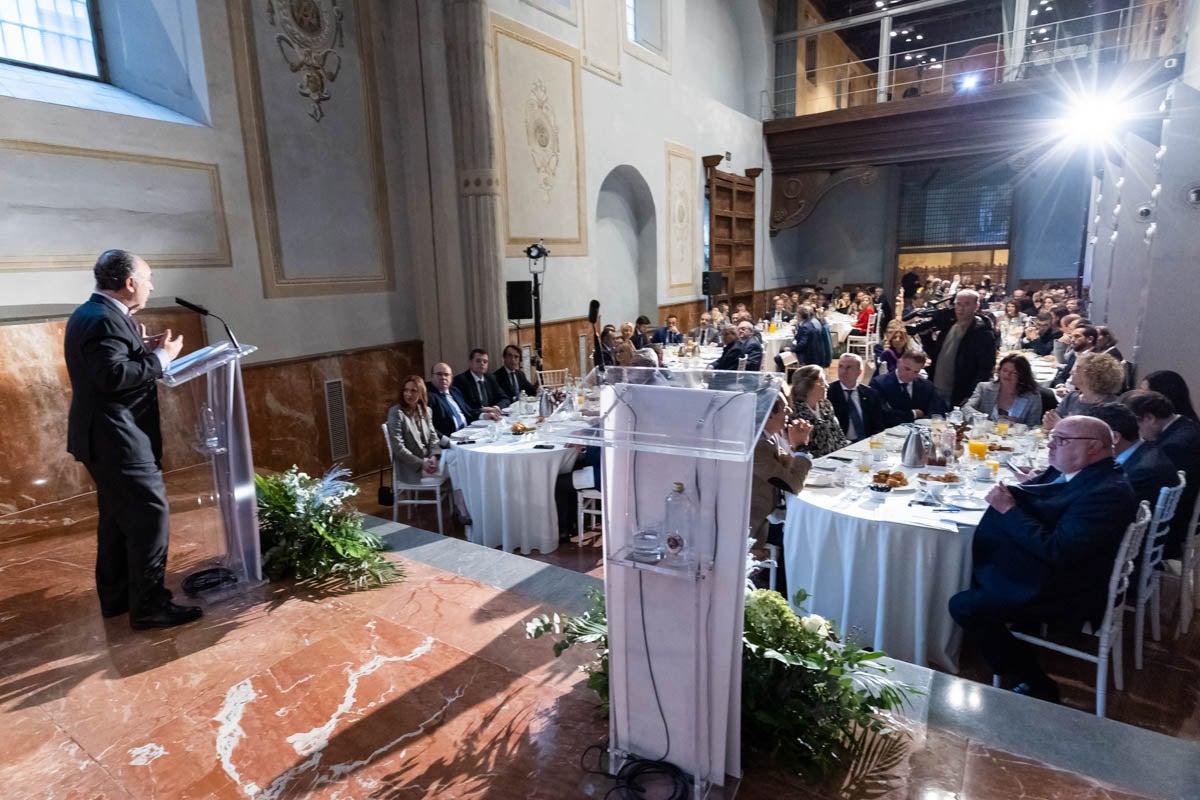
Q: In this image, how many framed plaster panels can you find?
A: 5